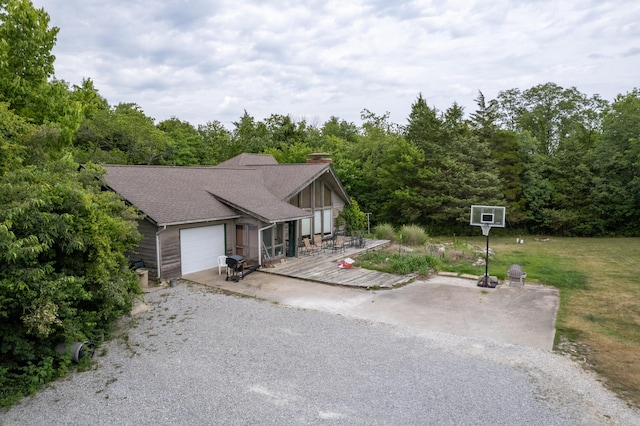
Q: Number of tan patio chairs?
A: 3